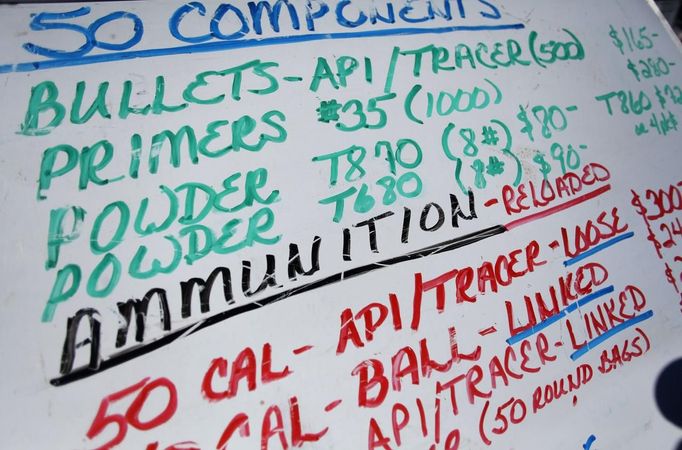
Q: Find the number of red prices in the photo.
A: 3